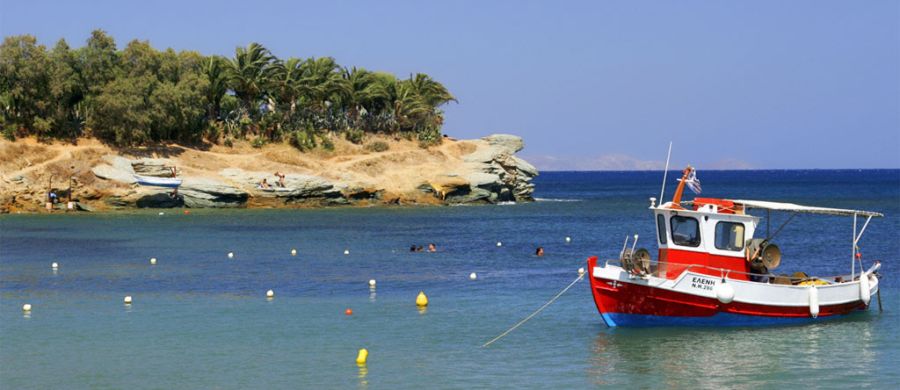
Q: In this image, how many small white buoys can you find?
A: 13